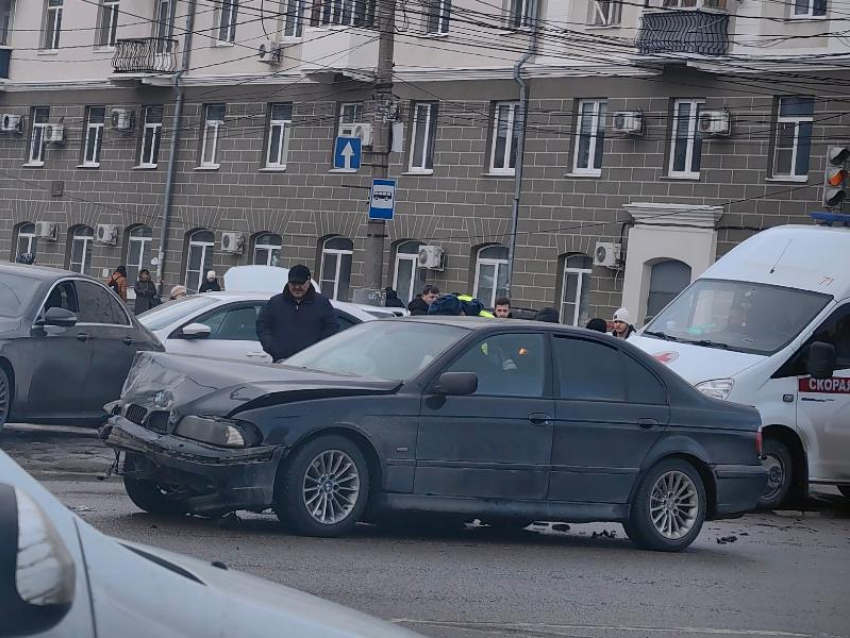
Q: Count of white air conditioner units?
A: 12